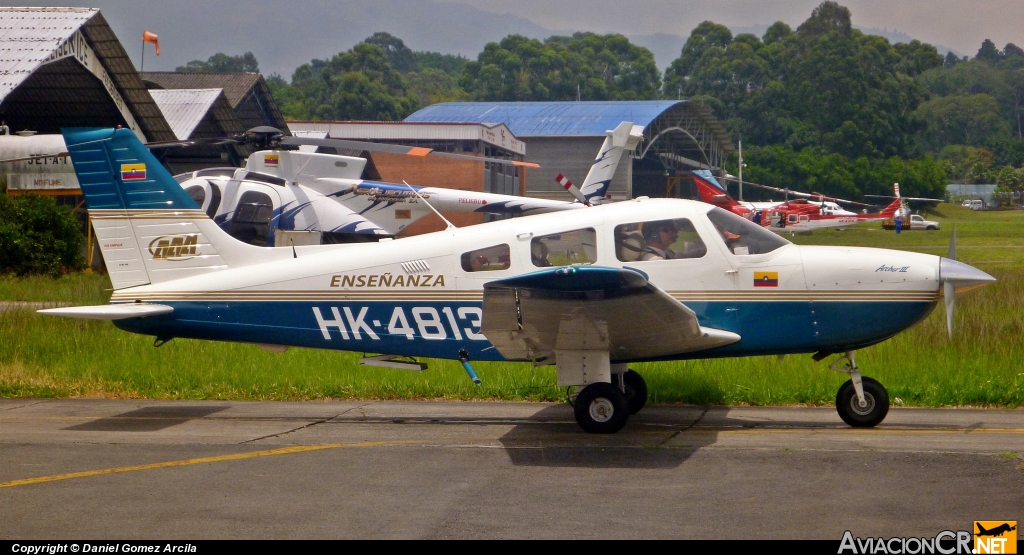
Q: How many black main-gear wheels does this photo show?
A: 2